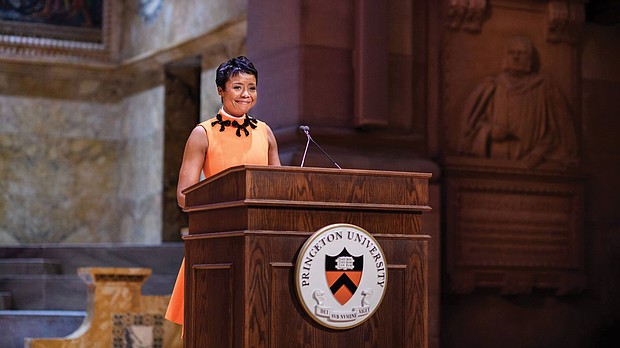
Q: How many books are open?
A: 1